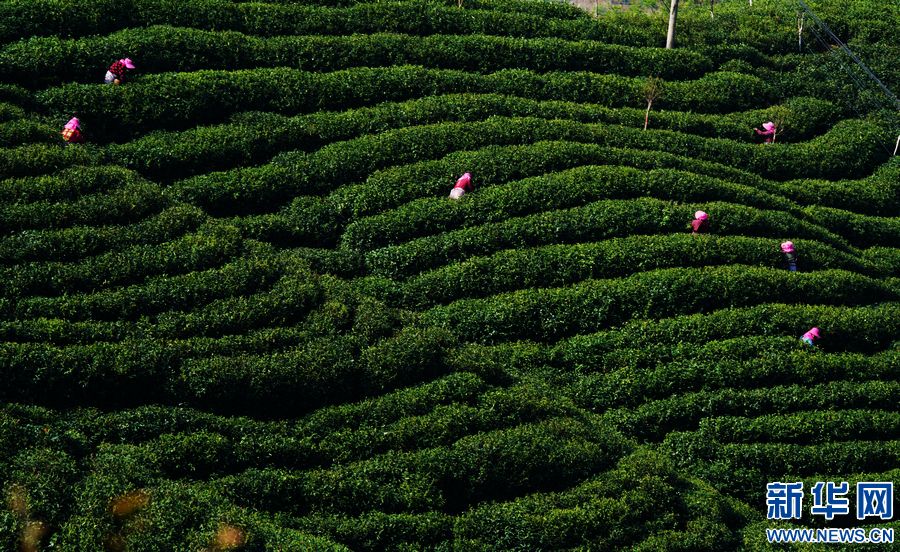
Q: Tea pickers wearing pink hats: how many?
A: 7